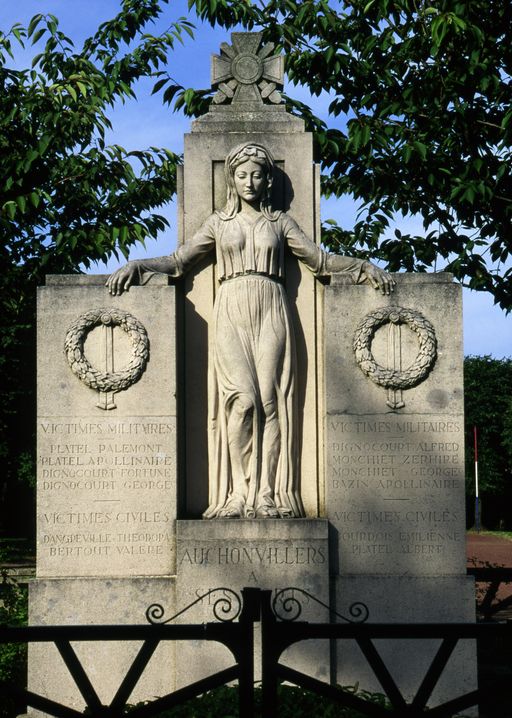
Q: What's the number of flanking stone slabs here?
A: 2